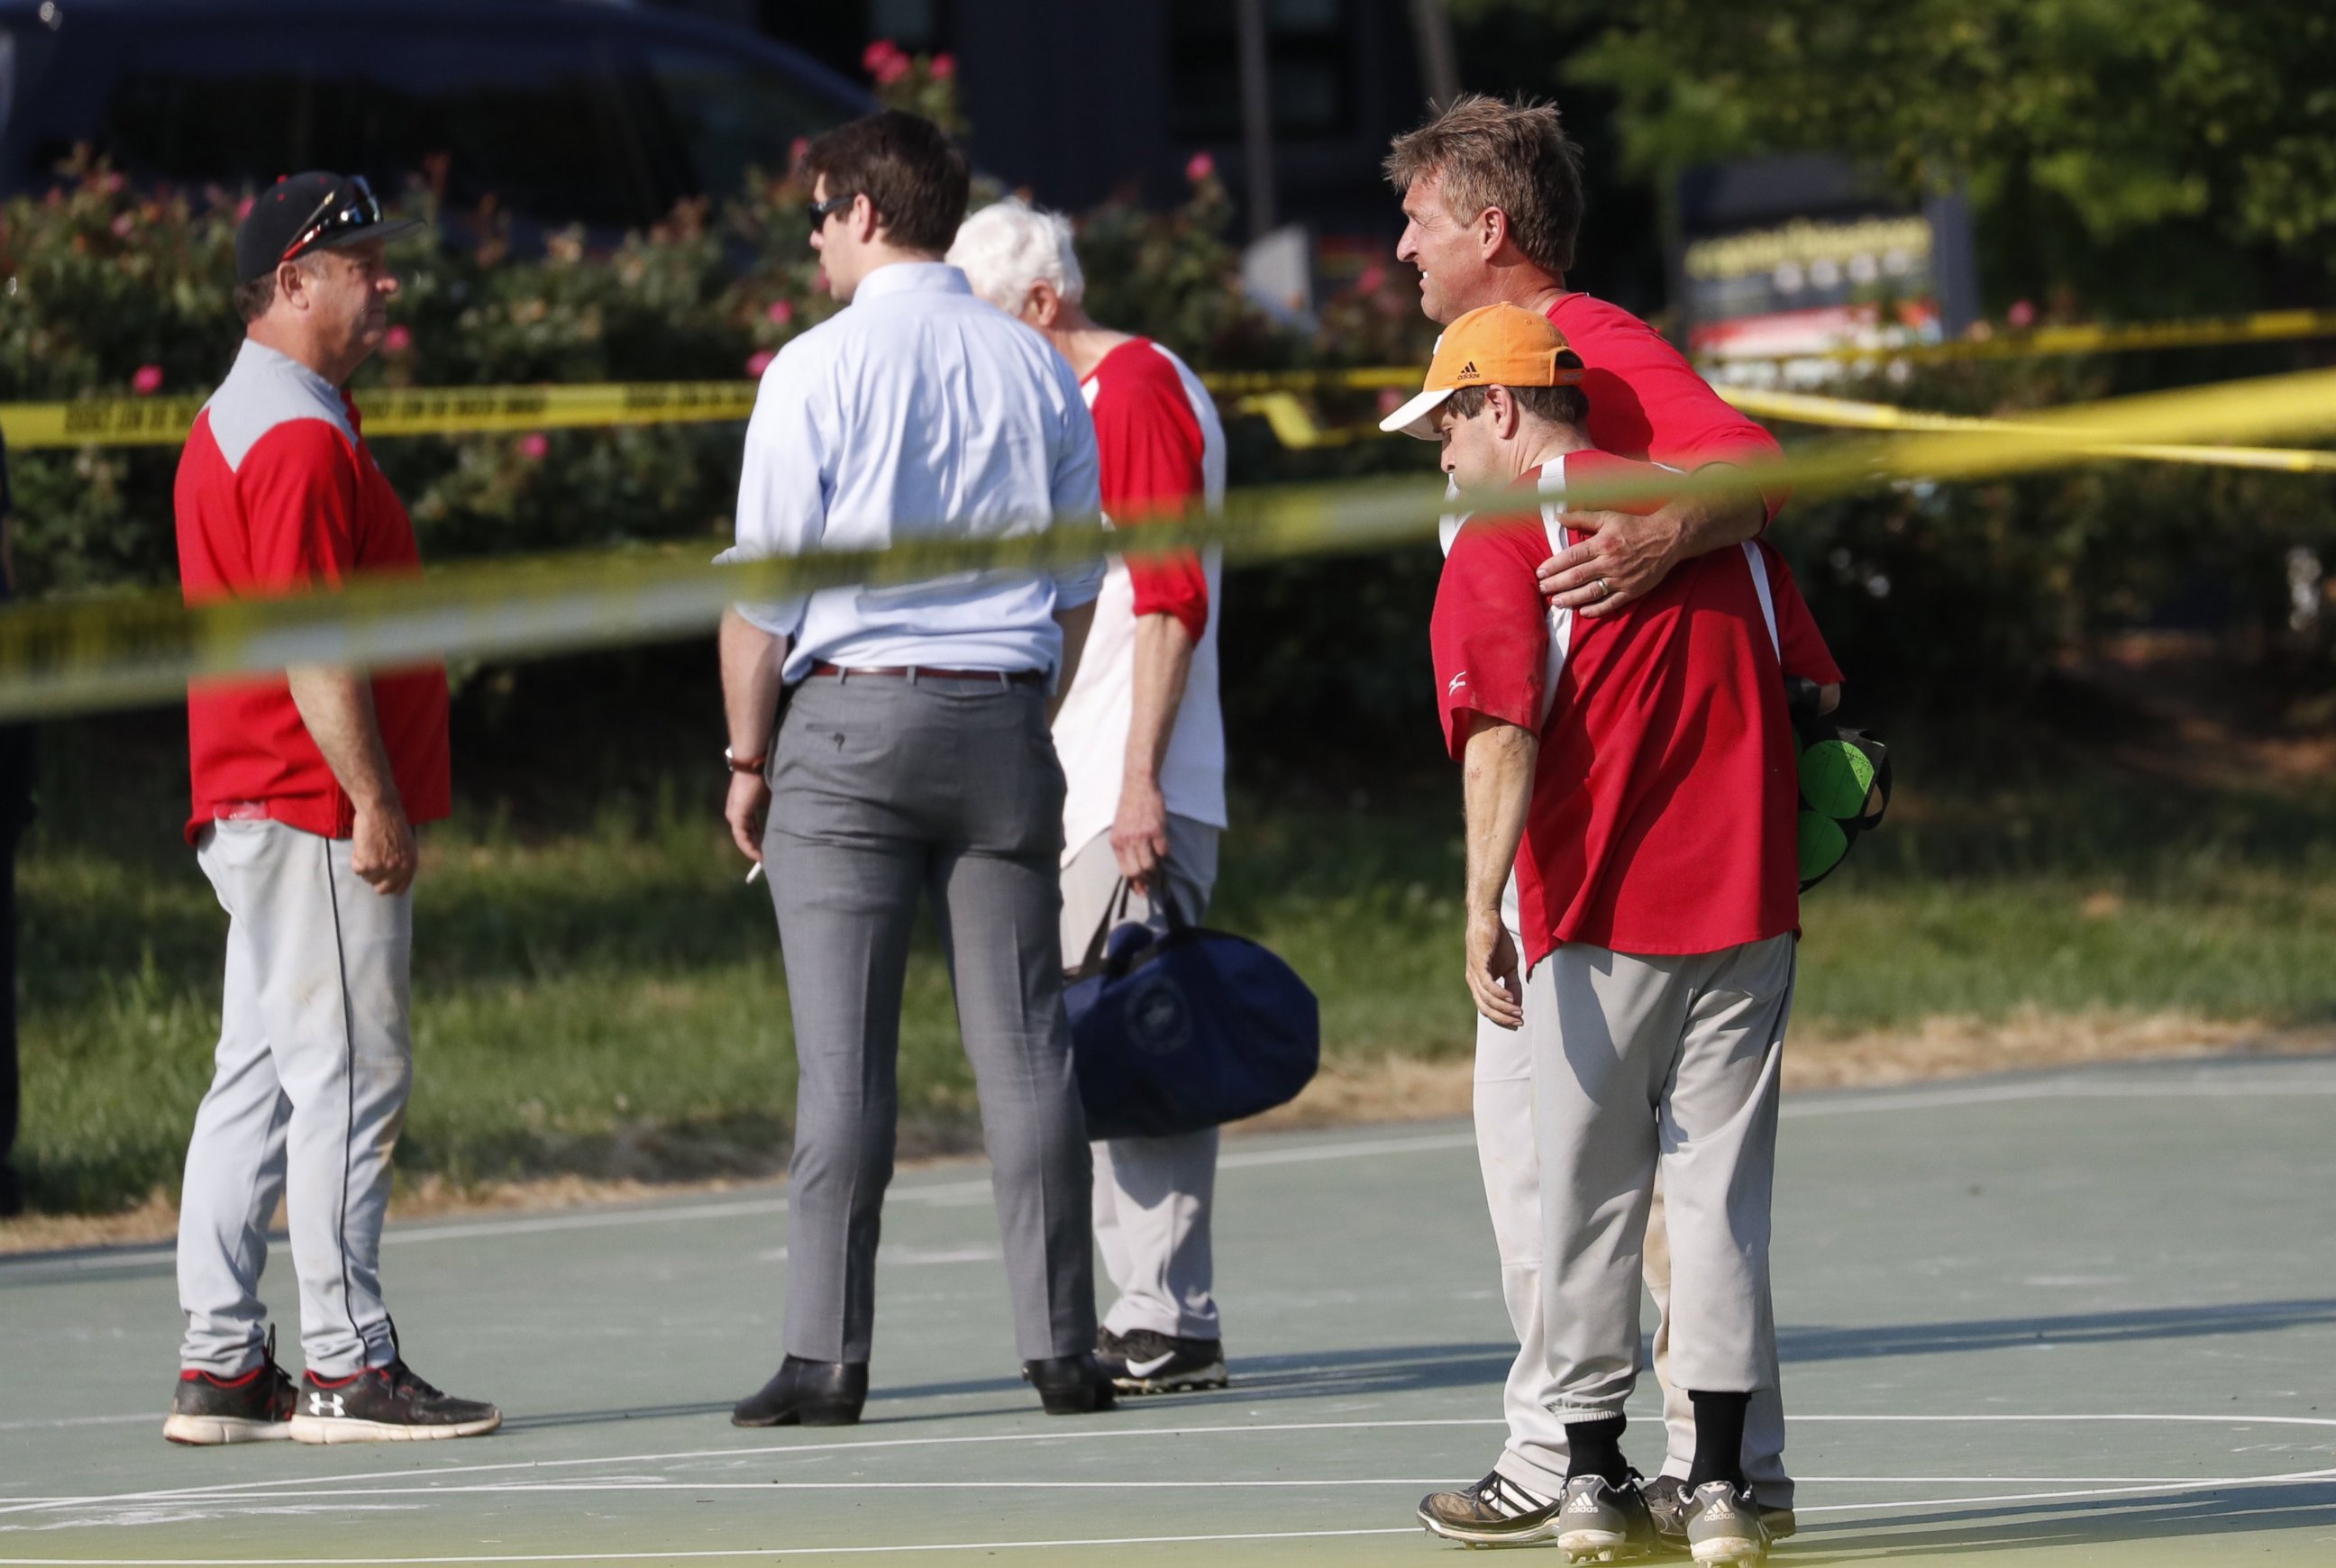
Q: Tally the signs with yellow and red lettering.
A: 1